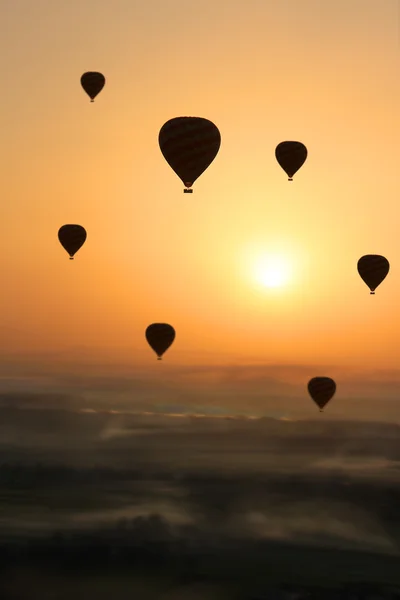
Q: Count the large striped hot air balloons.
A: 1